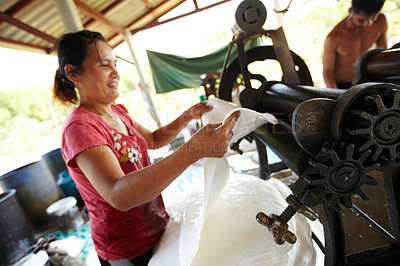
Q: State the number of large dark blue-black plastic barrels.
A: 3